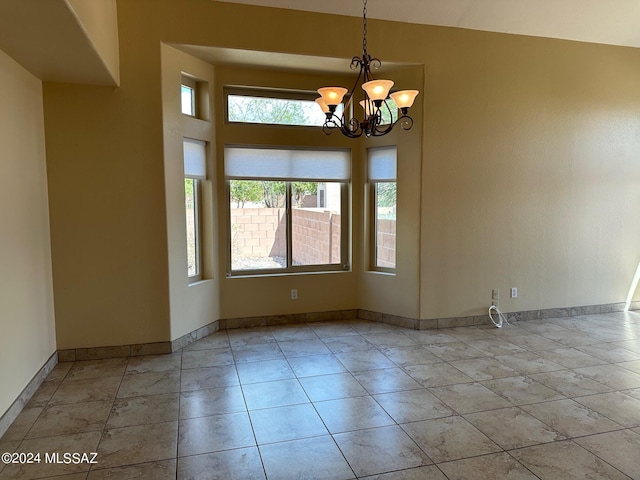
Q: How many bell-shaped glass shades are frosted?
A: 5